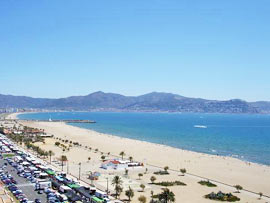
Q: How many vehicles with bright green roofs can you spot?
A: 3